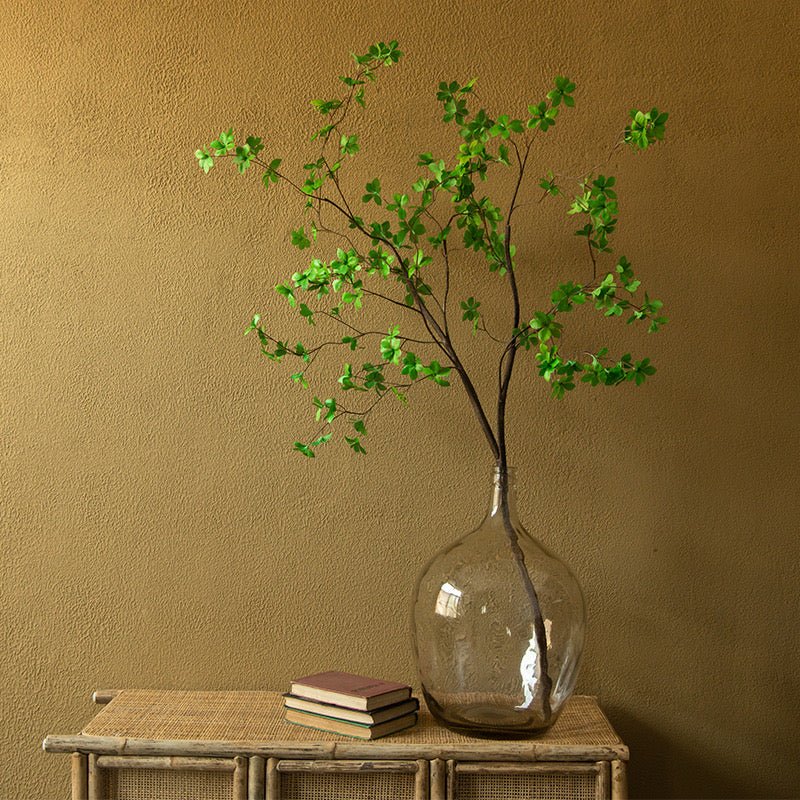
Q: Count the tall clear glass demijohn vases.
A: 1